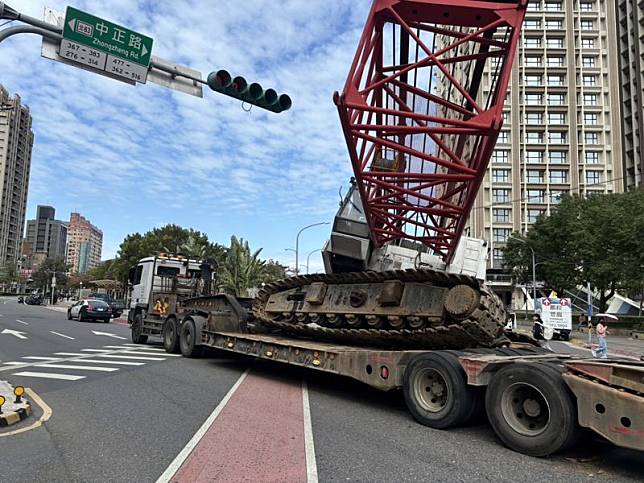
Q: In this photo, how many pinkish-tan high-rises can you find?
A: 1